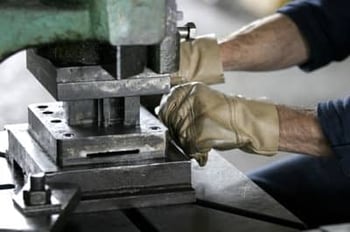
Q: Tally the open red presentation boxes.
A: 0